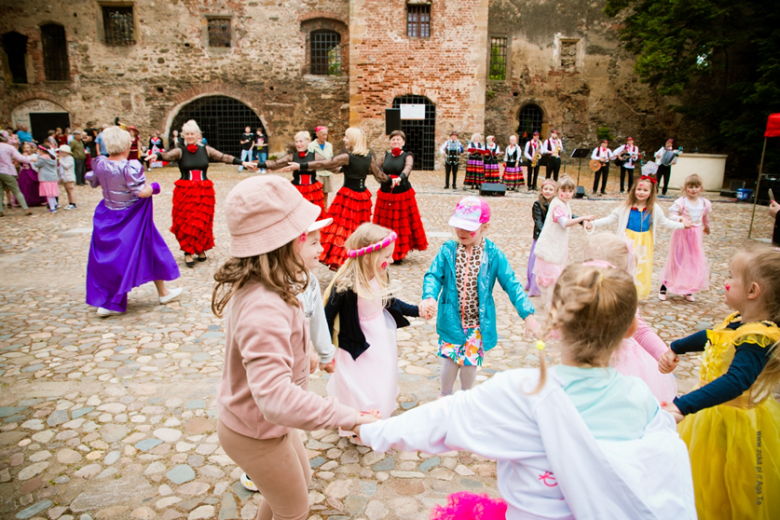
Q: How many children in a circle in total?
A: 7